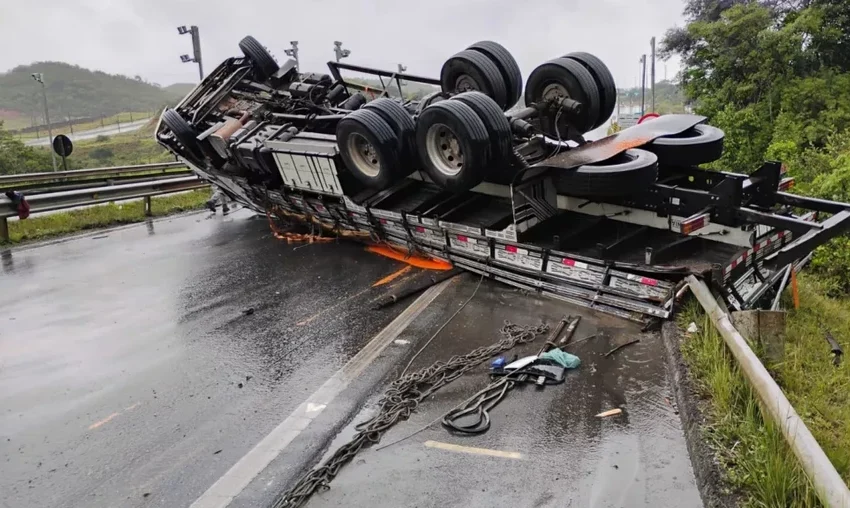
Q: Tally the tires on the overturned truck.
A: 12